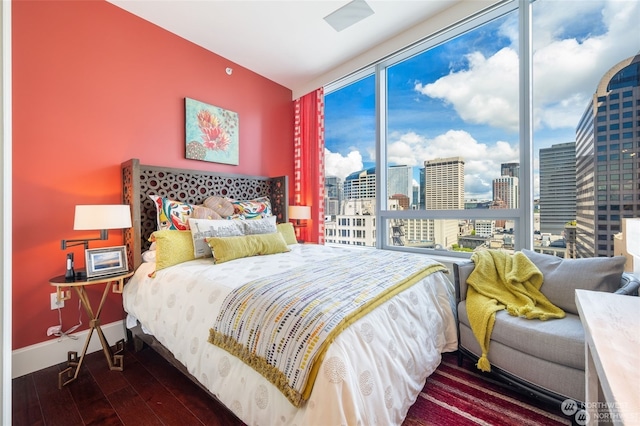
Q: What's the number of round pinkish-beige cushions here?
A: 2